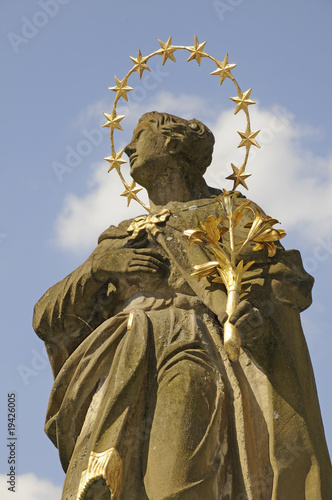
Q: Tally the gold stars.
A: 11